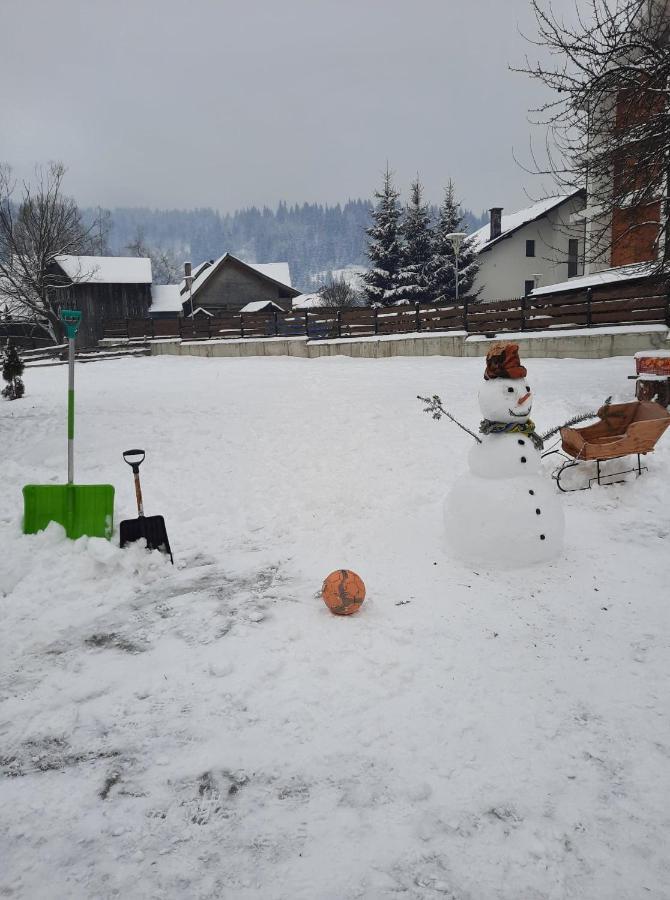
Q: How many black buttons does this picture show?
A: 5